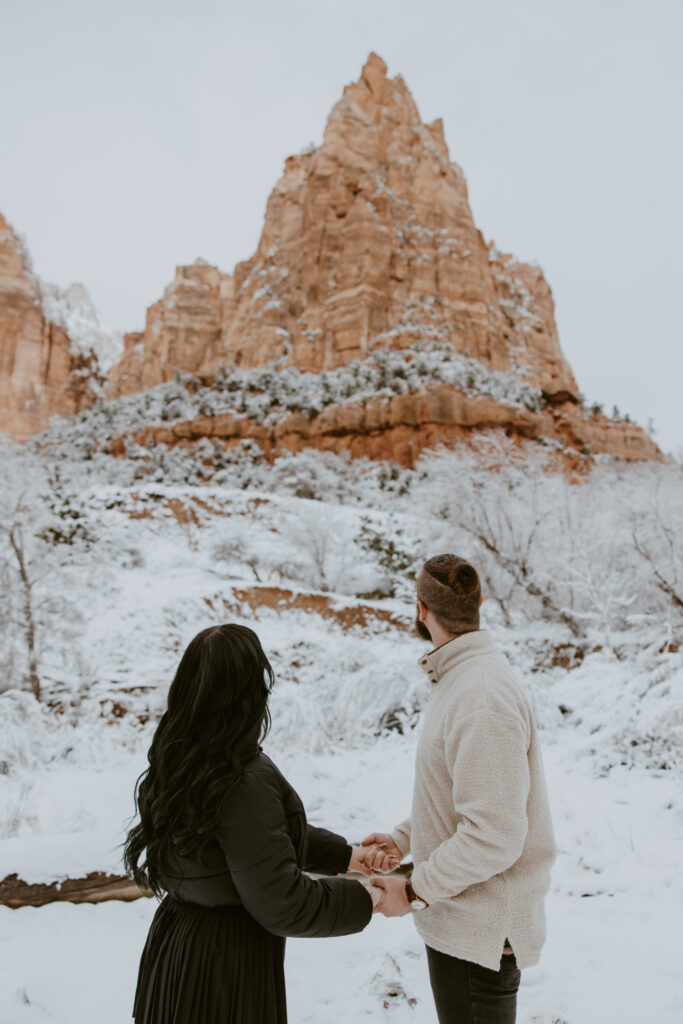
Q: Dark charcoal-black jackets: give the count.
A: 1